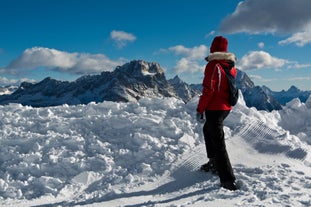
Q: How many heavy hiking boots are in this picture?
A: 2